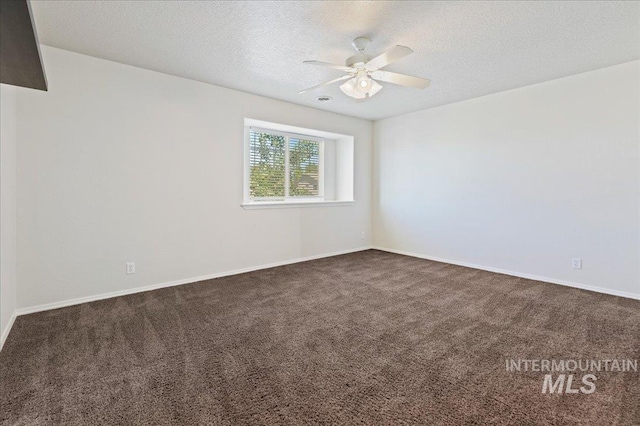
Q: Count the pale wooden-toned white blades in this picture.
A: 4